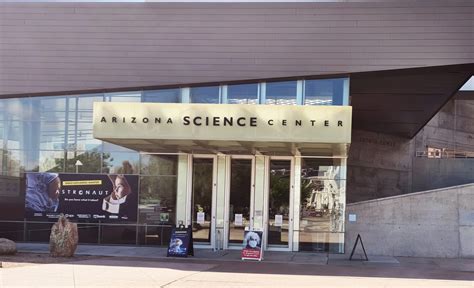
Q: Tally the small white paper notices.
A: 3